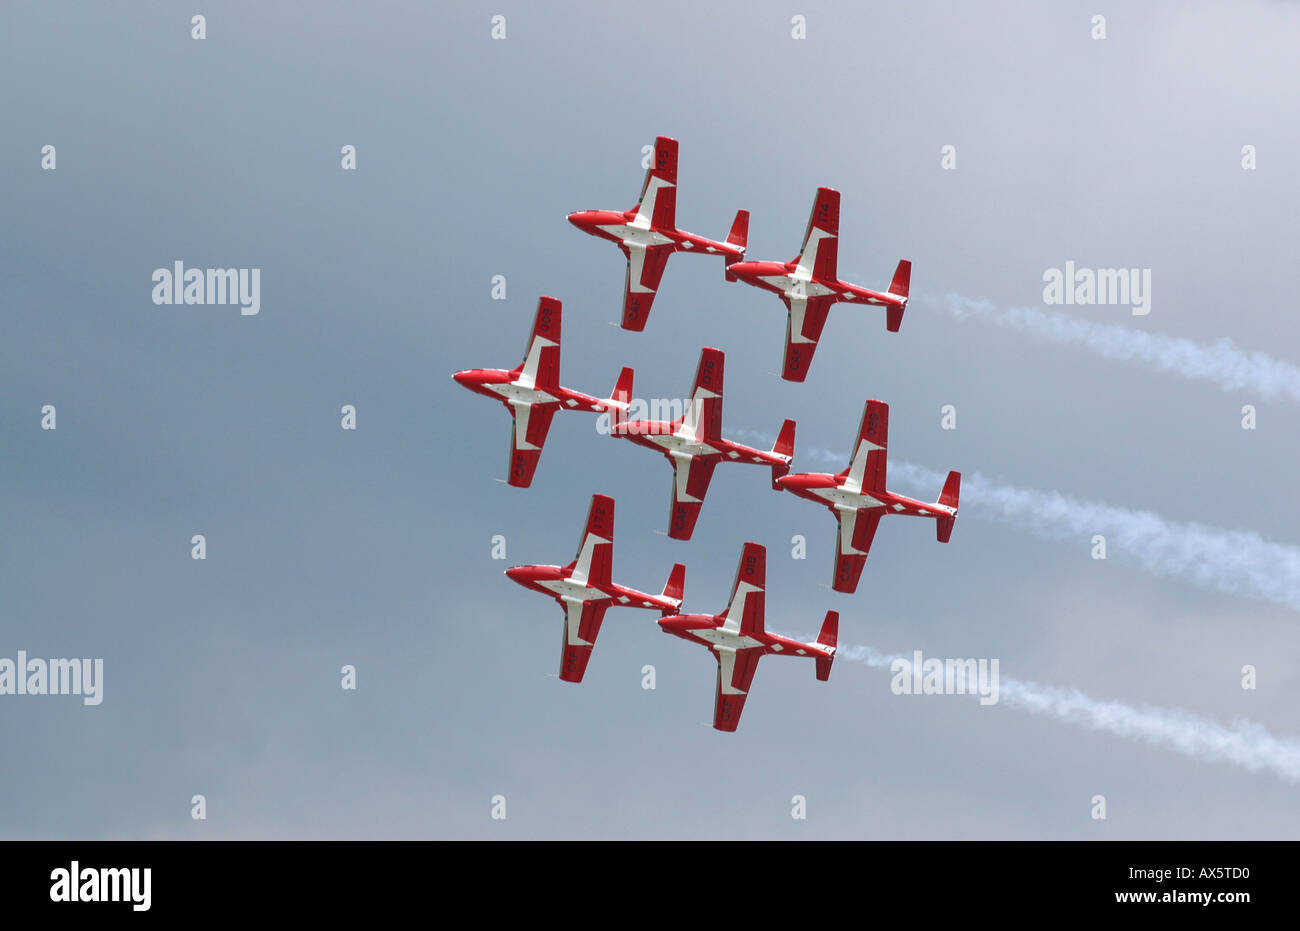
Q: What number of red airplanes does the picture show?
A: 7